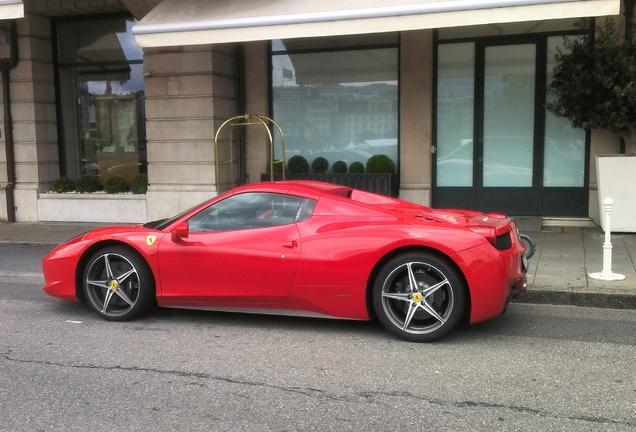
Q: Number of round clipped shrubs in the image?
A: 10